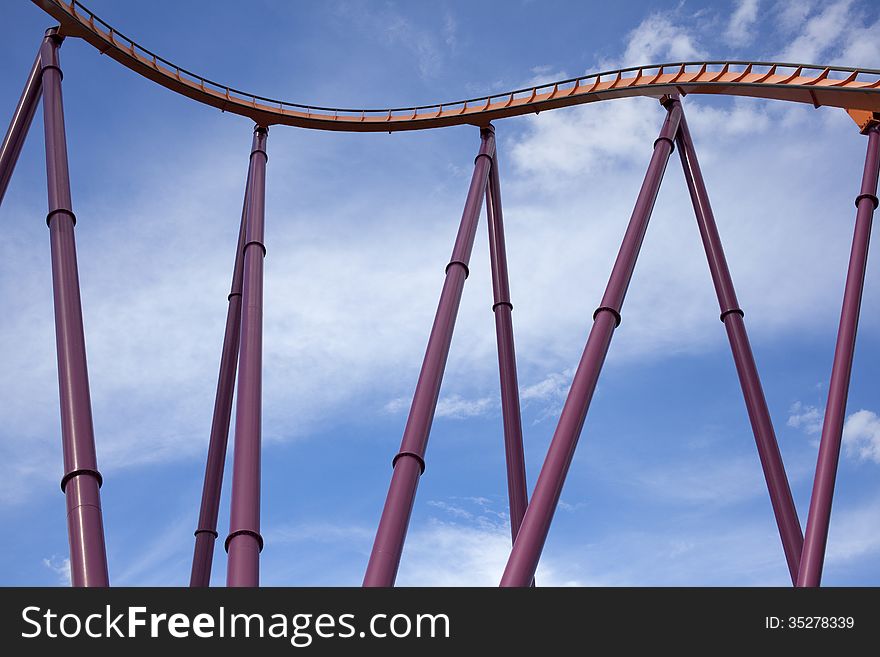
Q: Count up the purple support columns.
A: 9